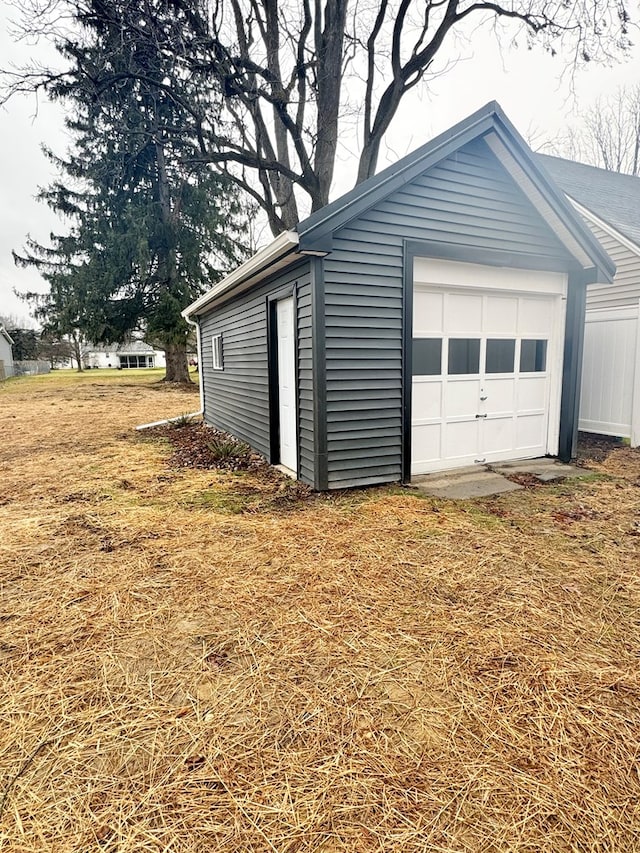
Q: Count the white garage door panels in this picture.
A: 12